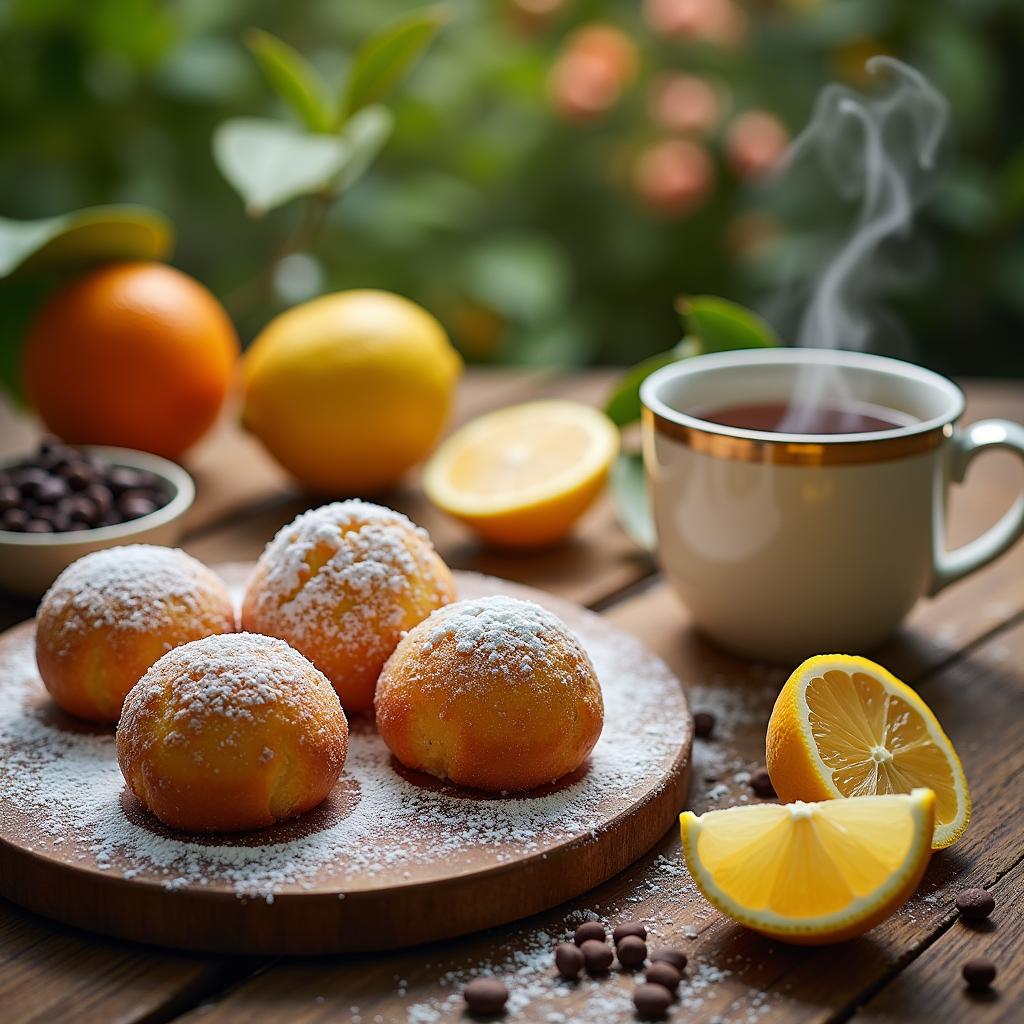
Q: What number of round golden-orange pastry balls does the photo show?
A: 4